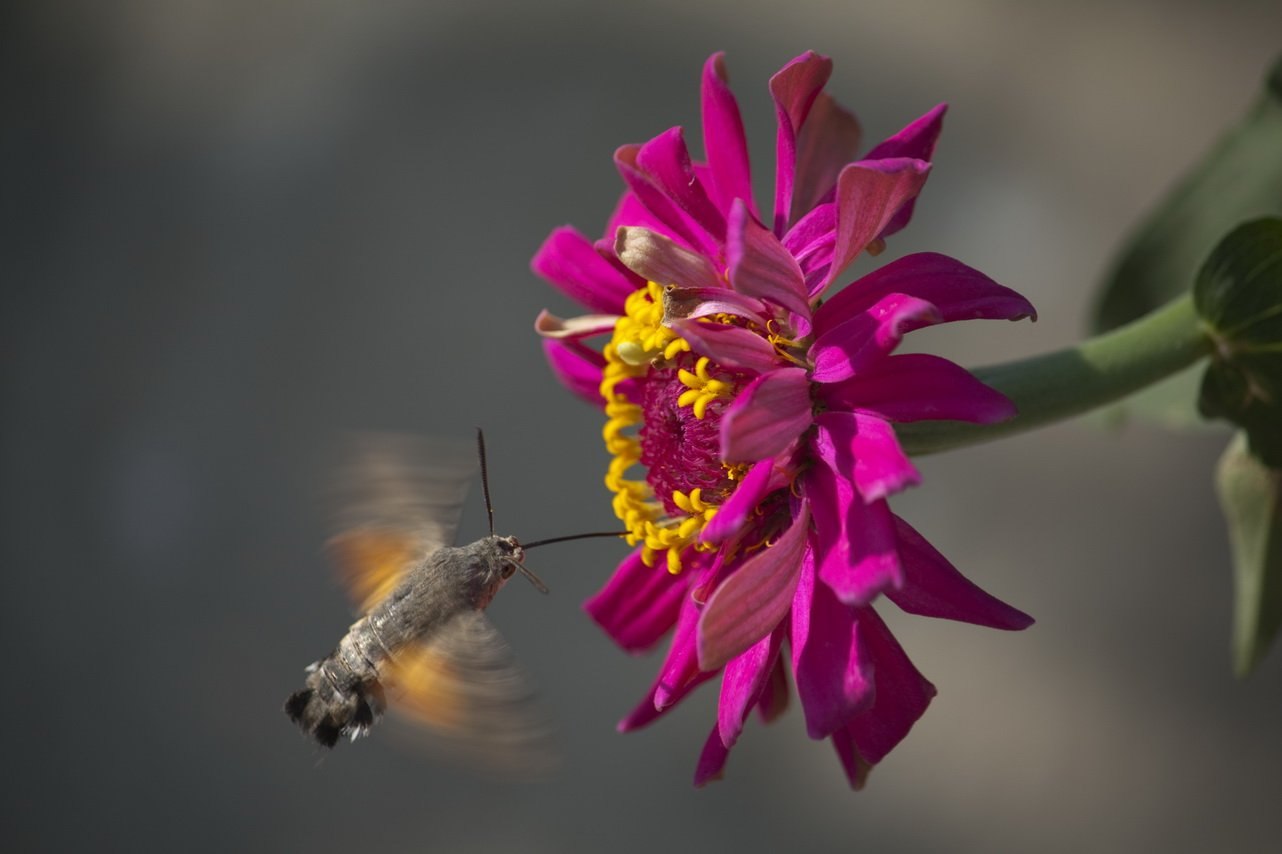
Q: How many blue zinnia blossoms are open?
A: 0